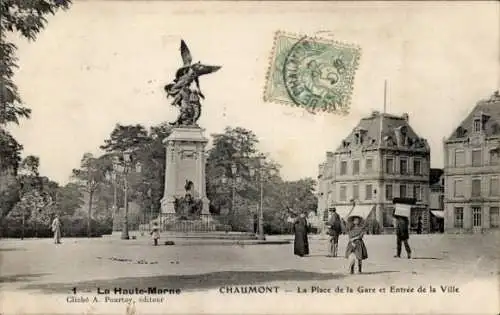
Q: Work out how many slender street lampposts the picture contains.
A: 4